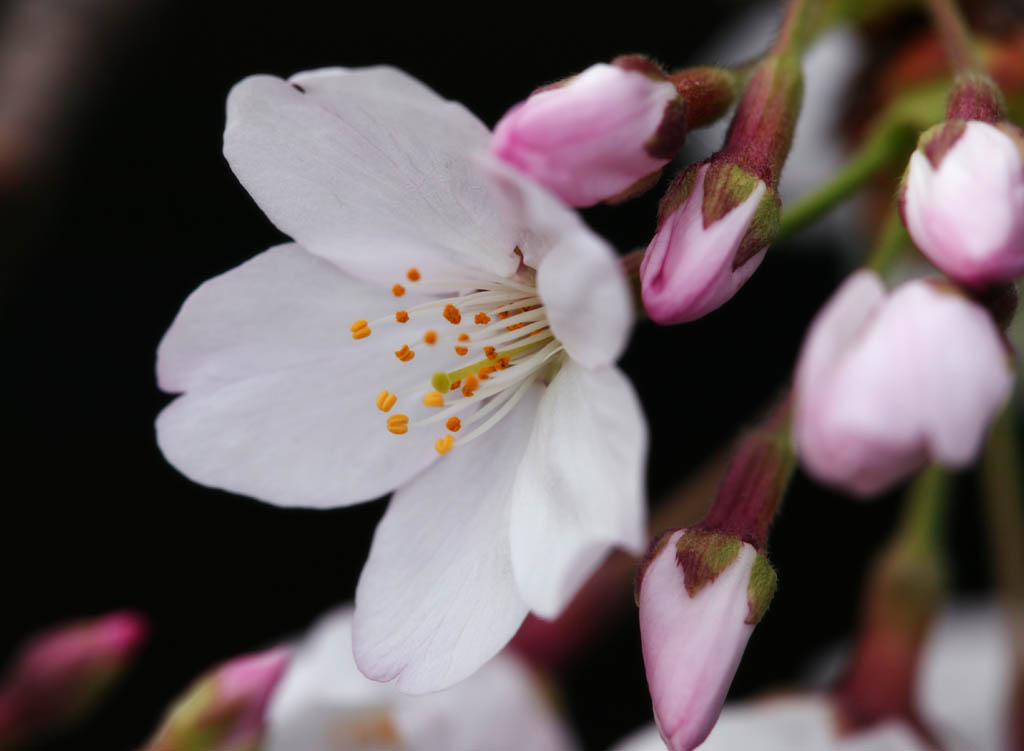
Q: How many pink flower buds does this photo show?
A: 7